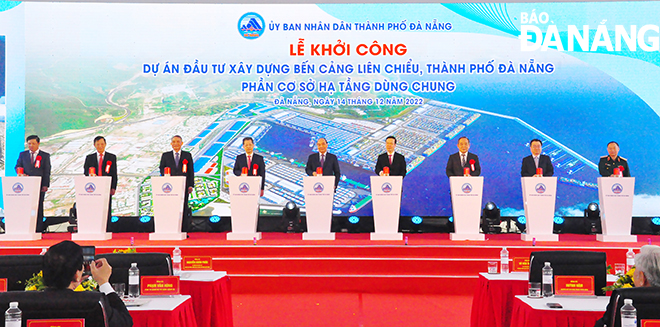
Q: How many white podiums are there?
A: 9